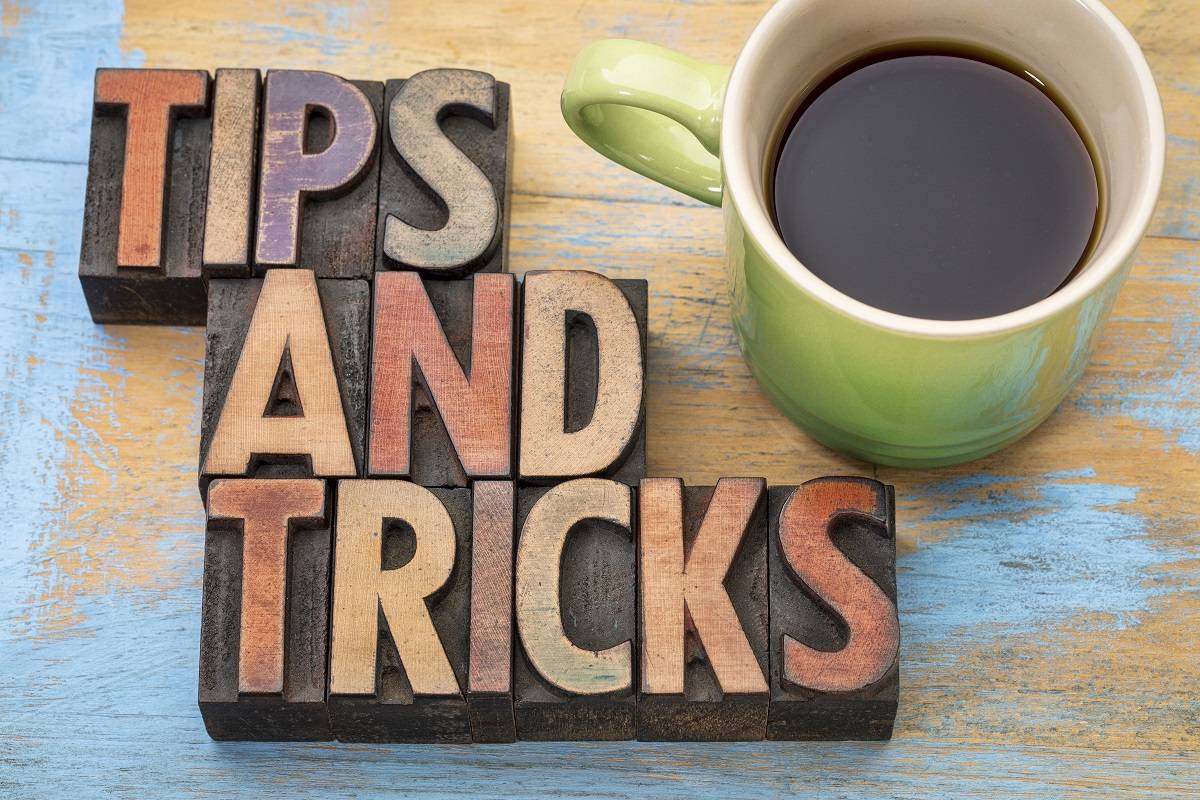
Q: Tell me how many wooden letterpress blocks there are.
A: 13